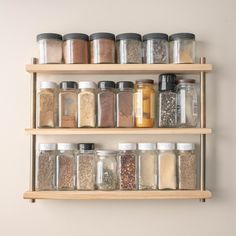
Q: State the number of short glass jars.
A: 6